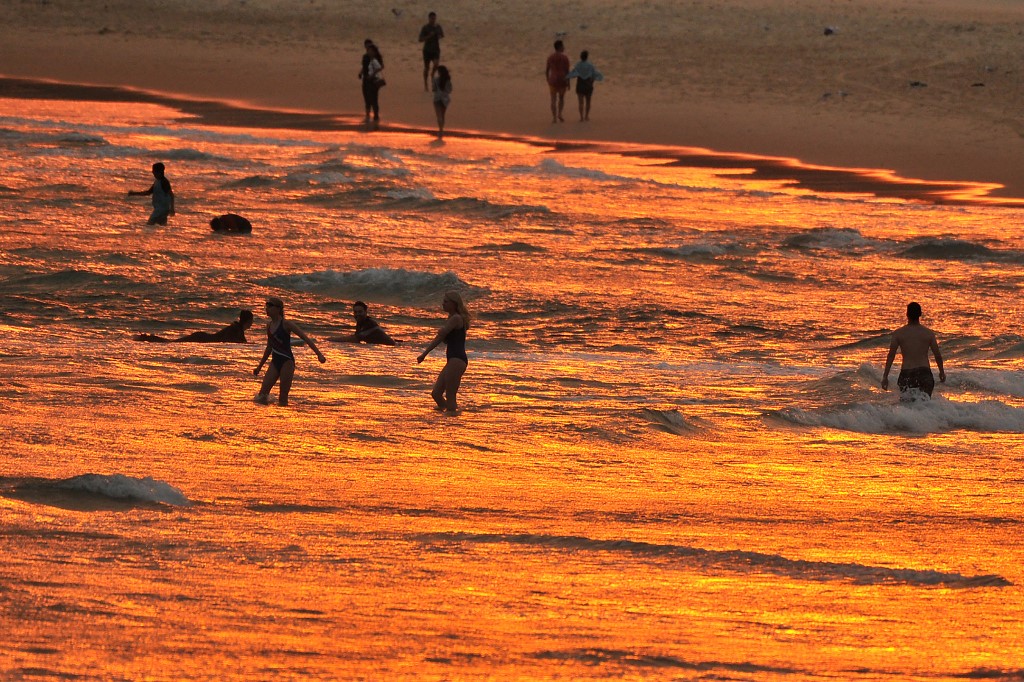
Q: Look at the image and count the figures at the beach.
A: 13